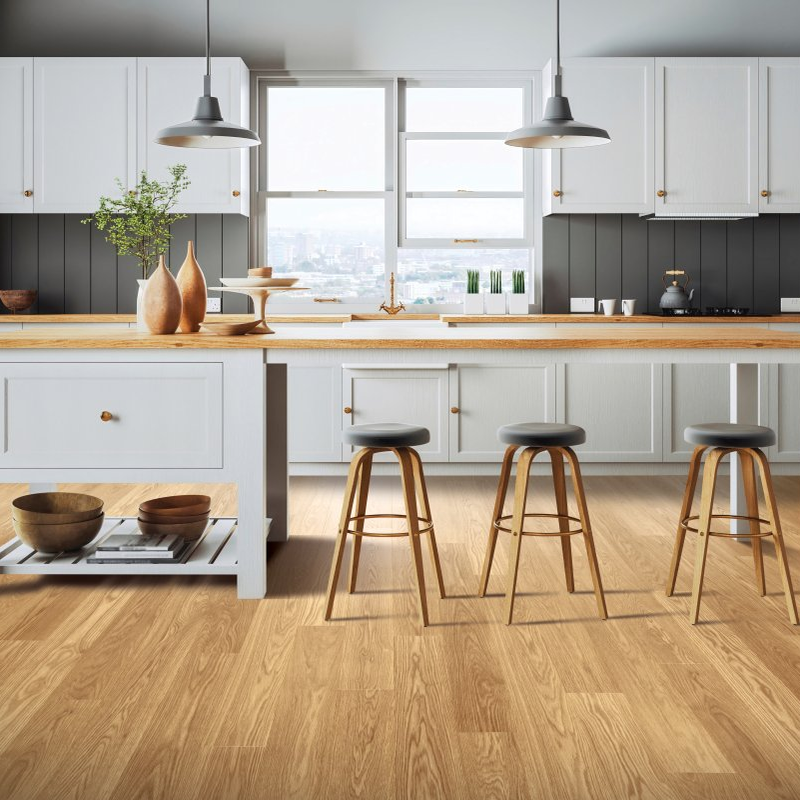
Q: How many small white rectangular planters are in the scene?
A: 3